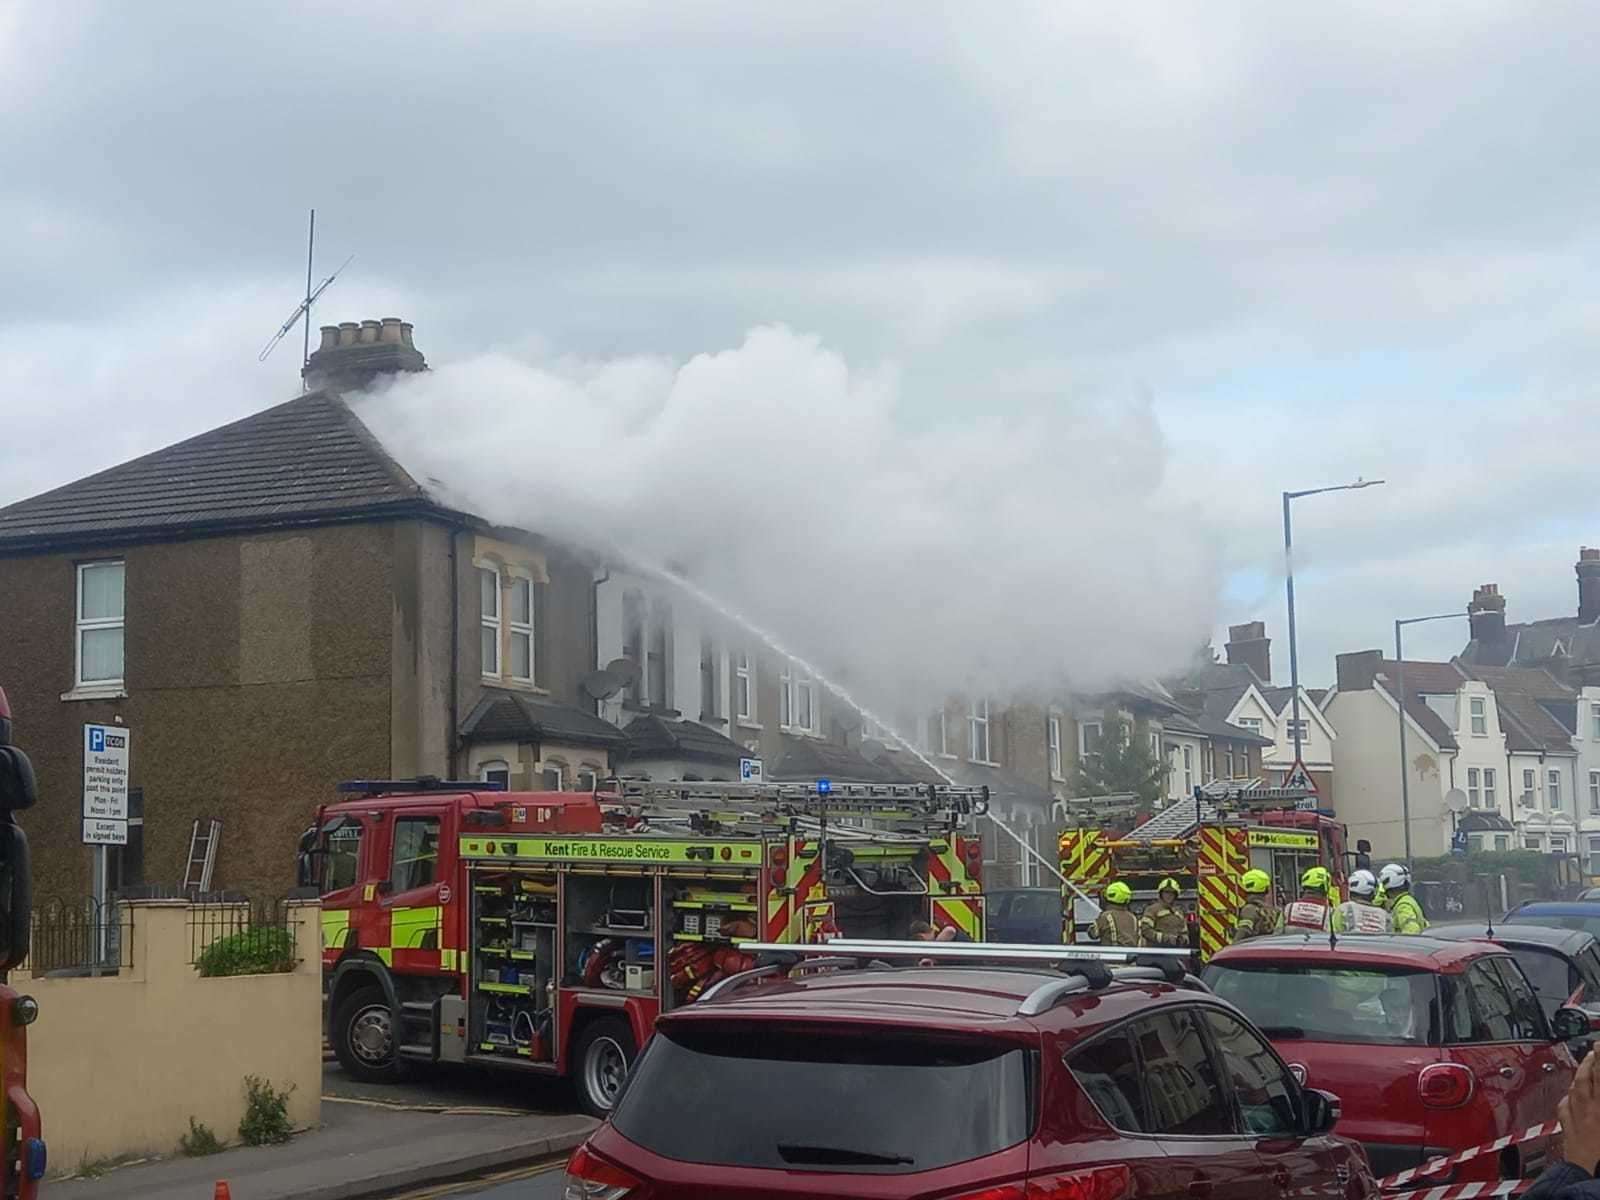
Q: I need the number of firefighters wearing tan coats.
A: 3